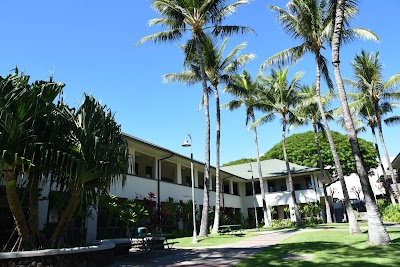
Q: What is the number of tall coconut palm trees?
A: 9